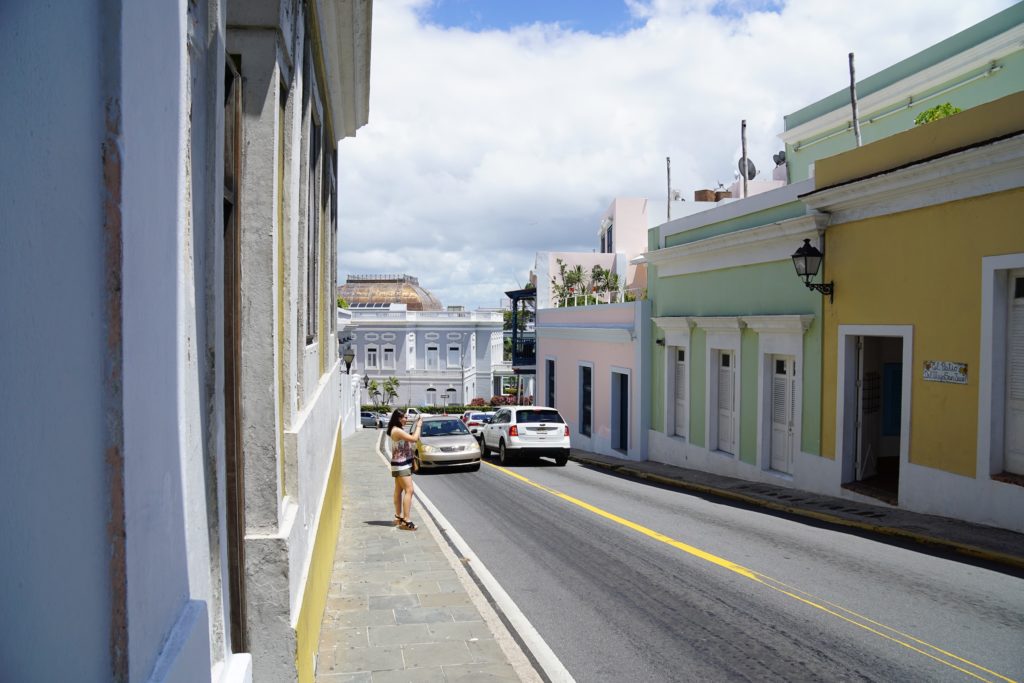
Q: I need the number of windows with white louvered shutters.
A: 4